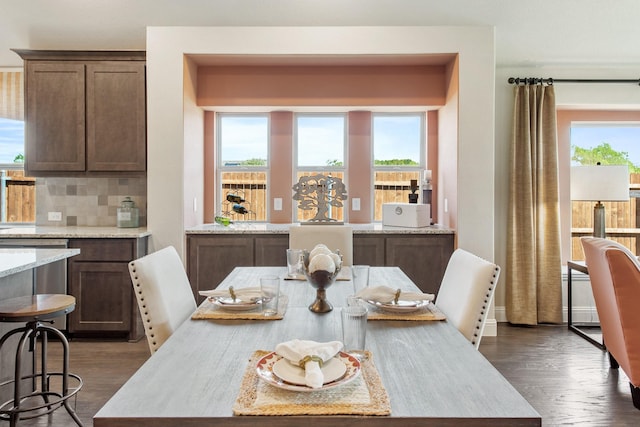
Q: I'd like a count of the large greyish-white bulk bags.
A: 0